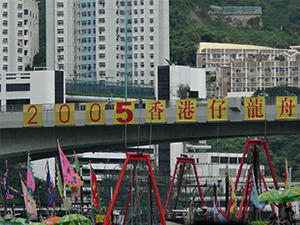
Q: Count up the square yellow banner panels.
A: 9